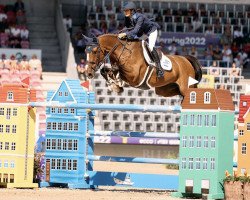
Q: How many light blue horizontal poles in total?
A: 3